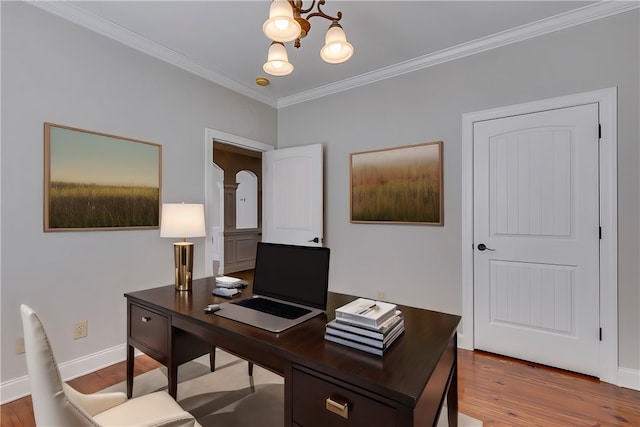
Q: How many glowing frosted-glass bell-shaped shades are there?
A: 3